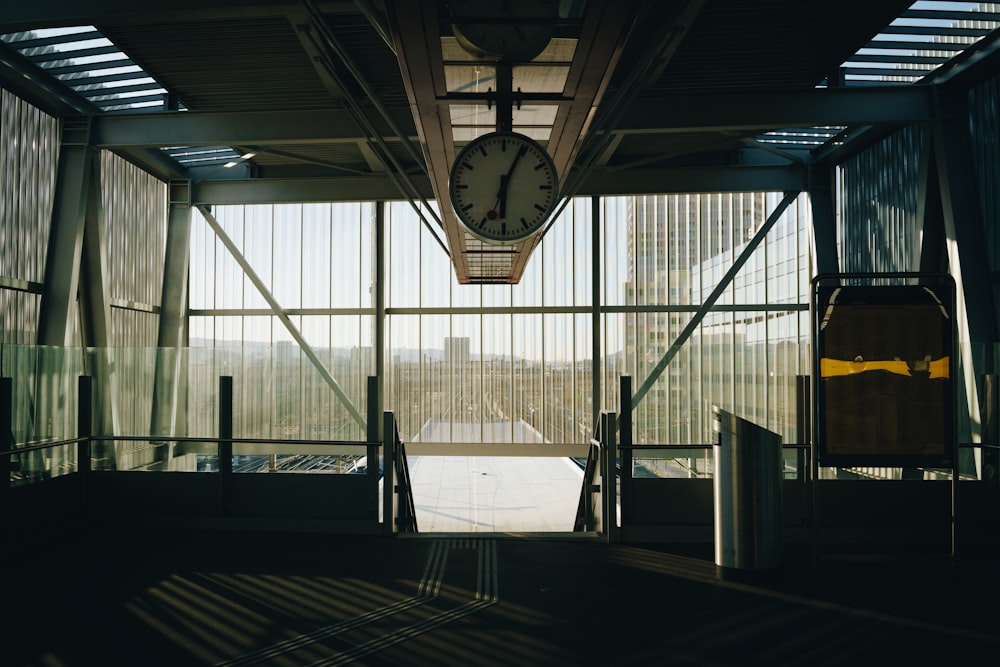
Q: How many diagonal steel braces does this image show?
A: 2